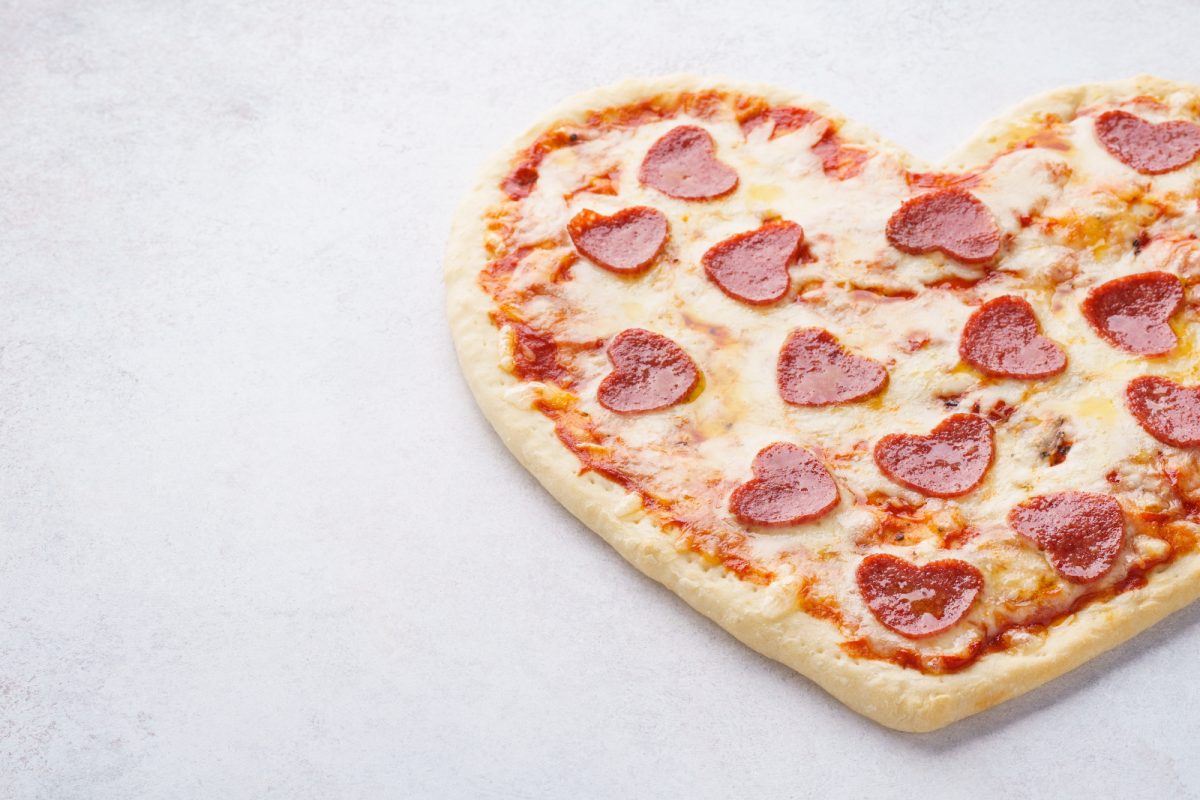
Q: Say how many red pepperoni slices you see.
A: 14